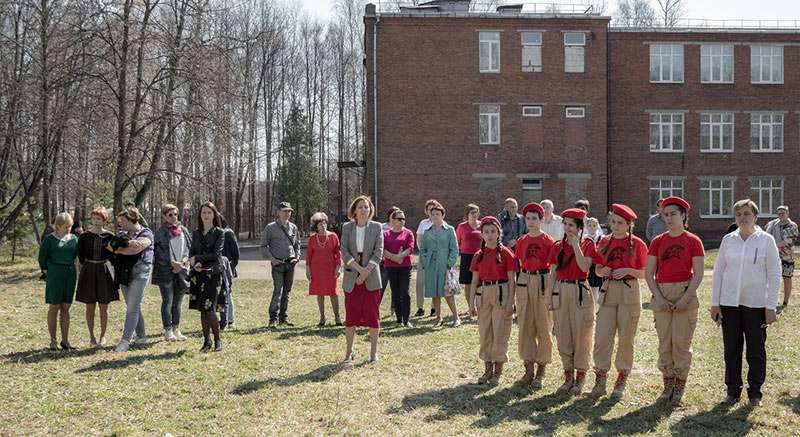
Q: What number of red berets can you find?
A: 5